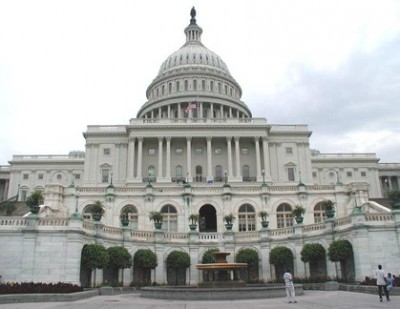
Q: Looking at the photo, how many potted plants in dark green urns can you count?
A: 10